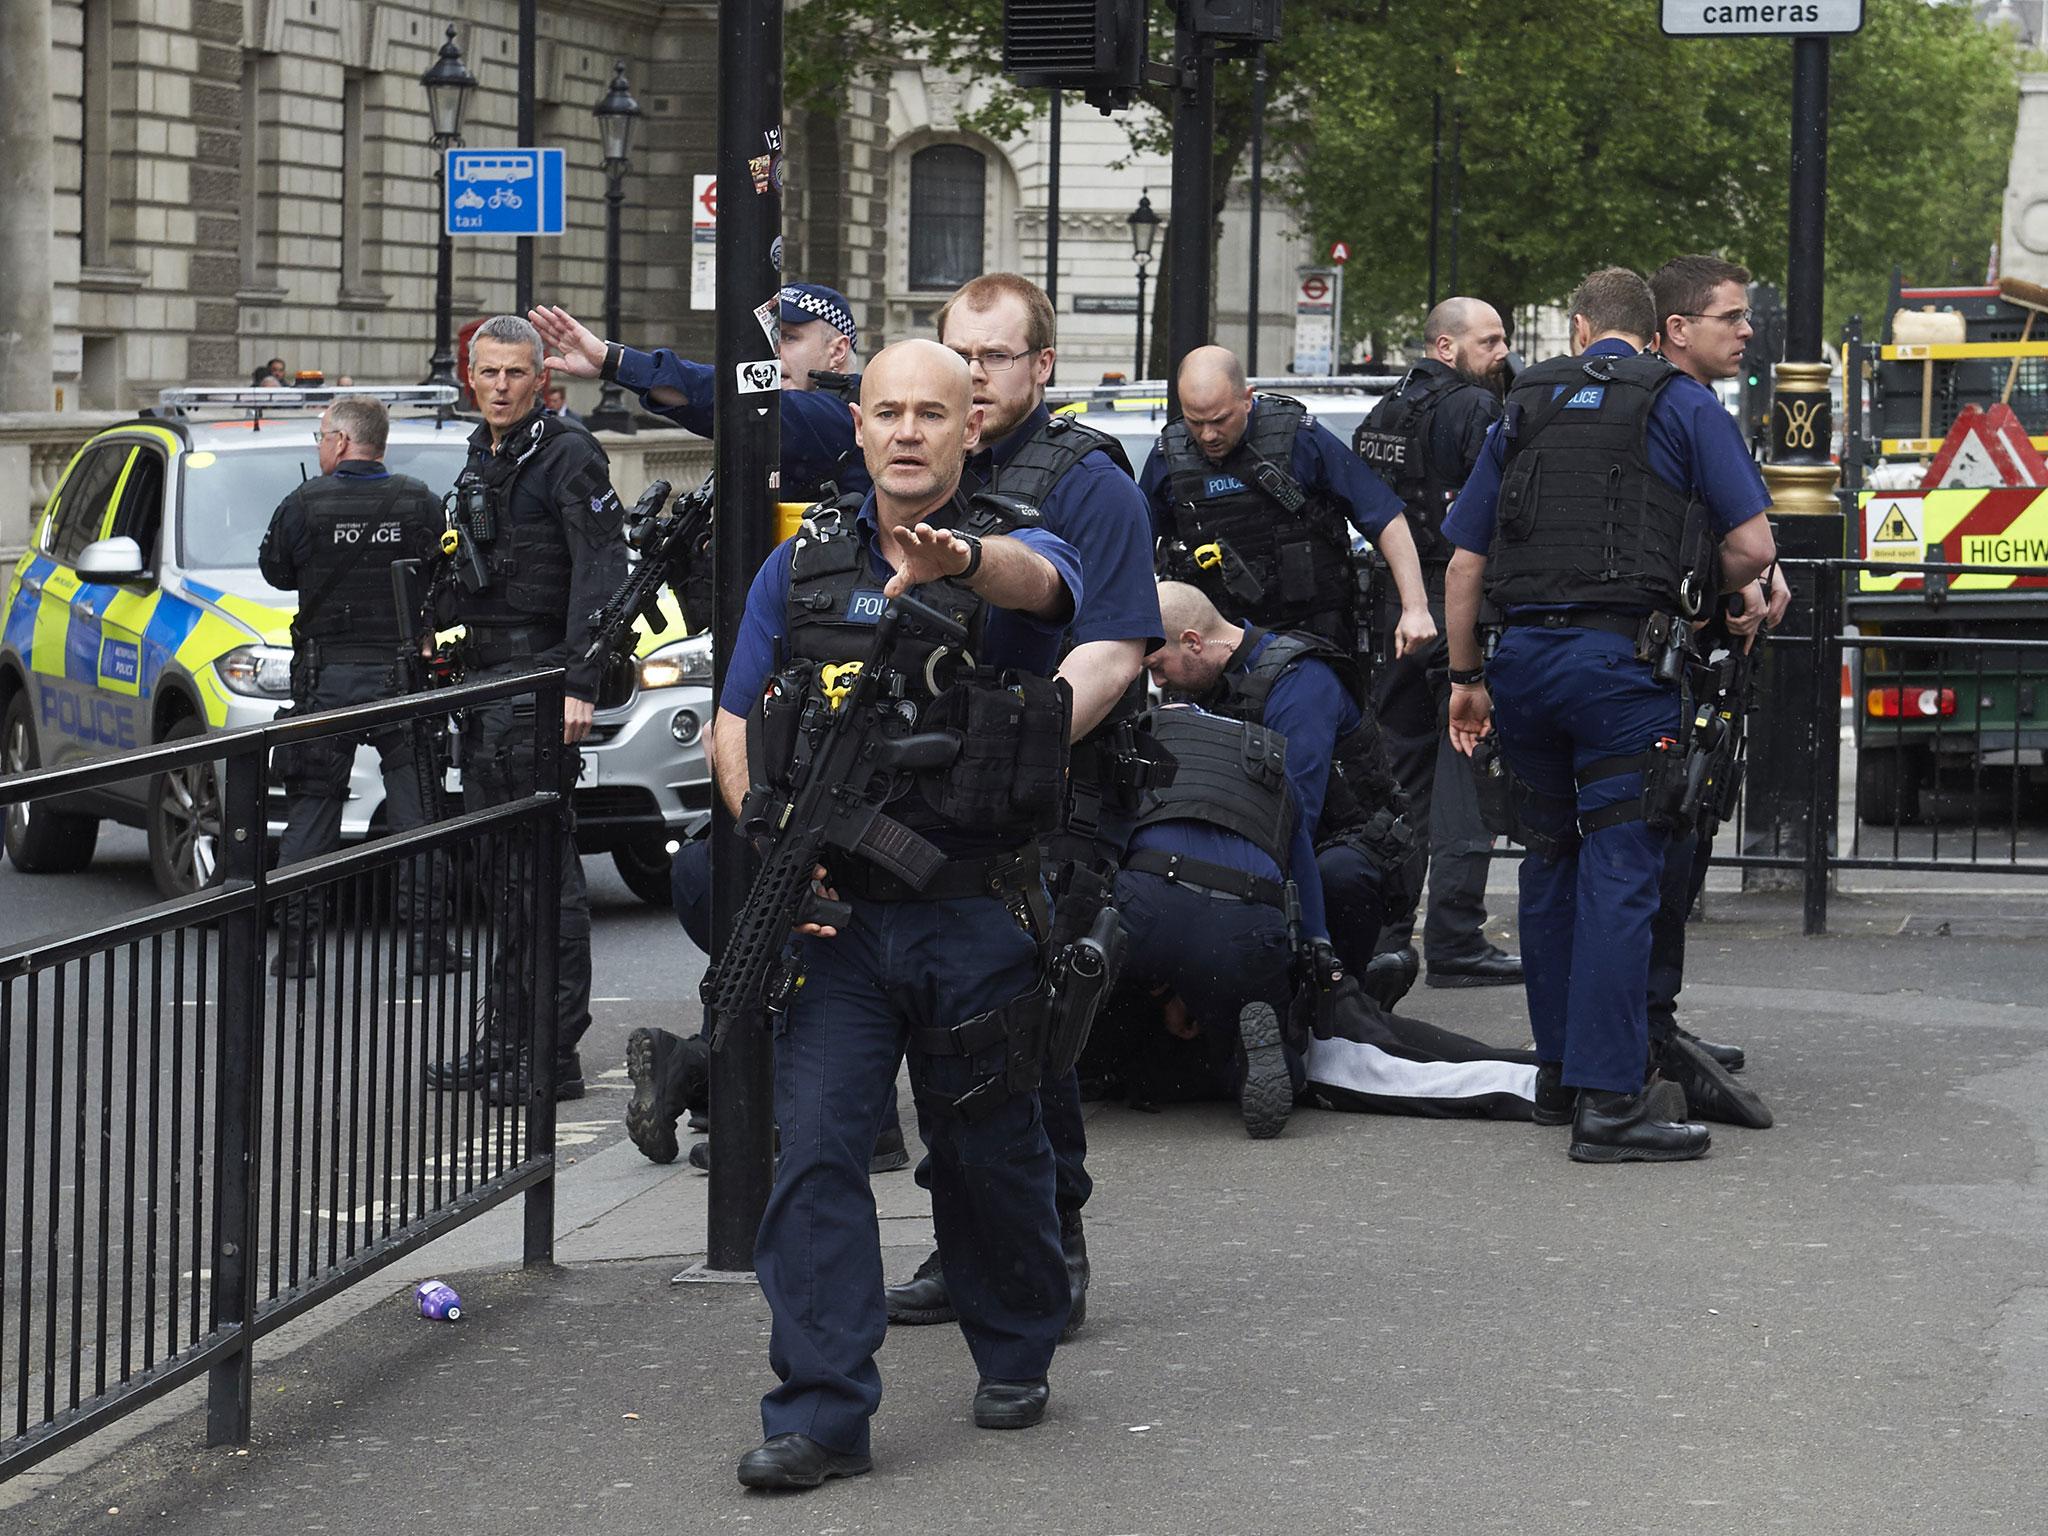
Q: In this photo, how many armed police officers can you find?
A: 11